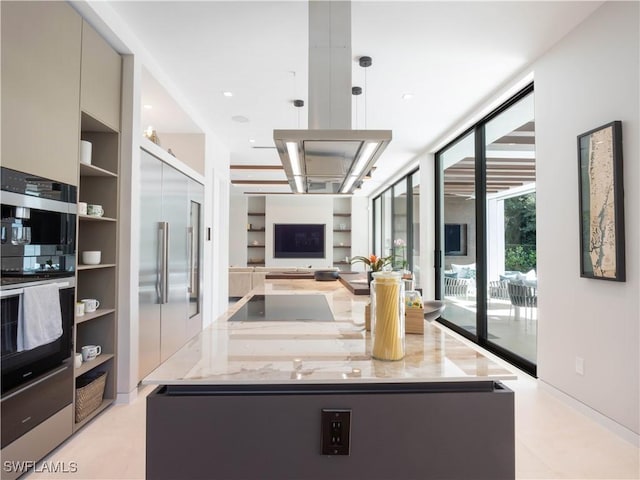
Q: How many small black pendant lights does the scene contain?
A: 3